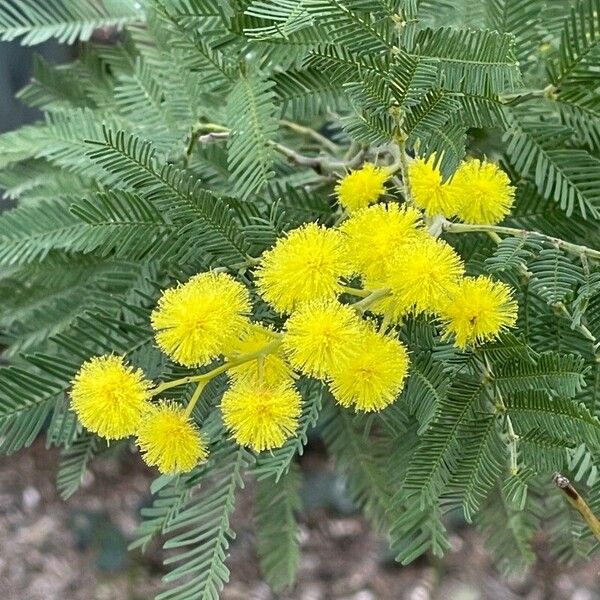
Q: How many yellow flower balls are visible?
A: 14